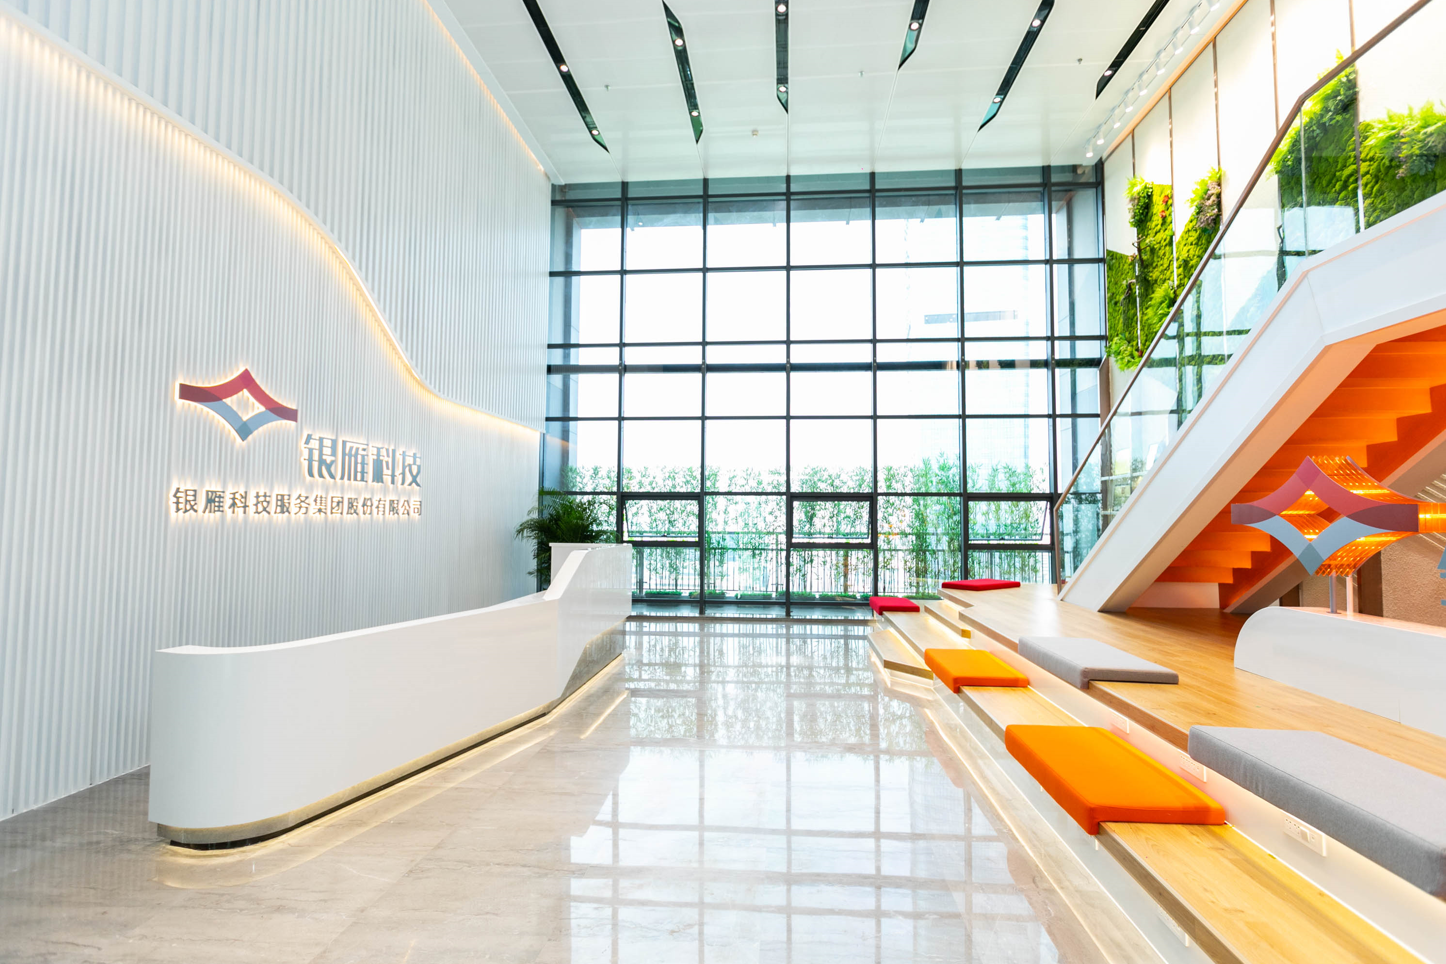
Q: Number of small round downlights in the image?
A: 10